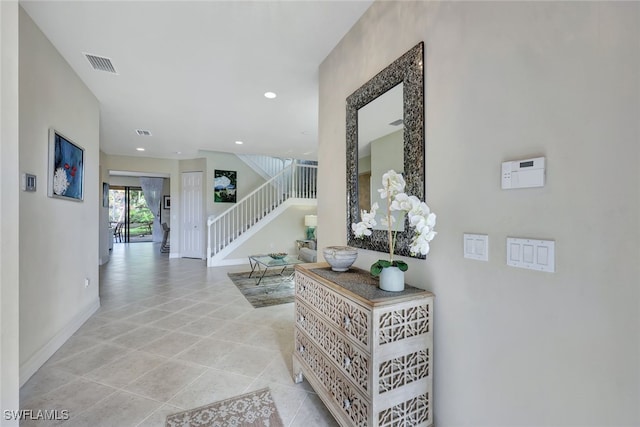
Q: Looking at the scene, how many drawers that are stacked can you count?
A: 3